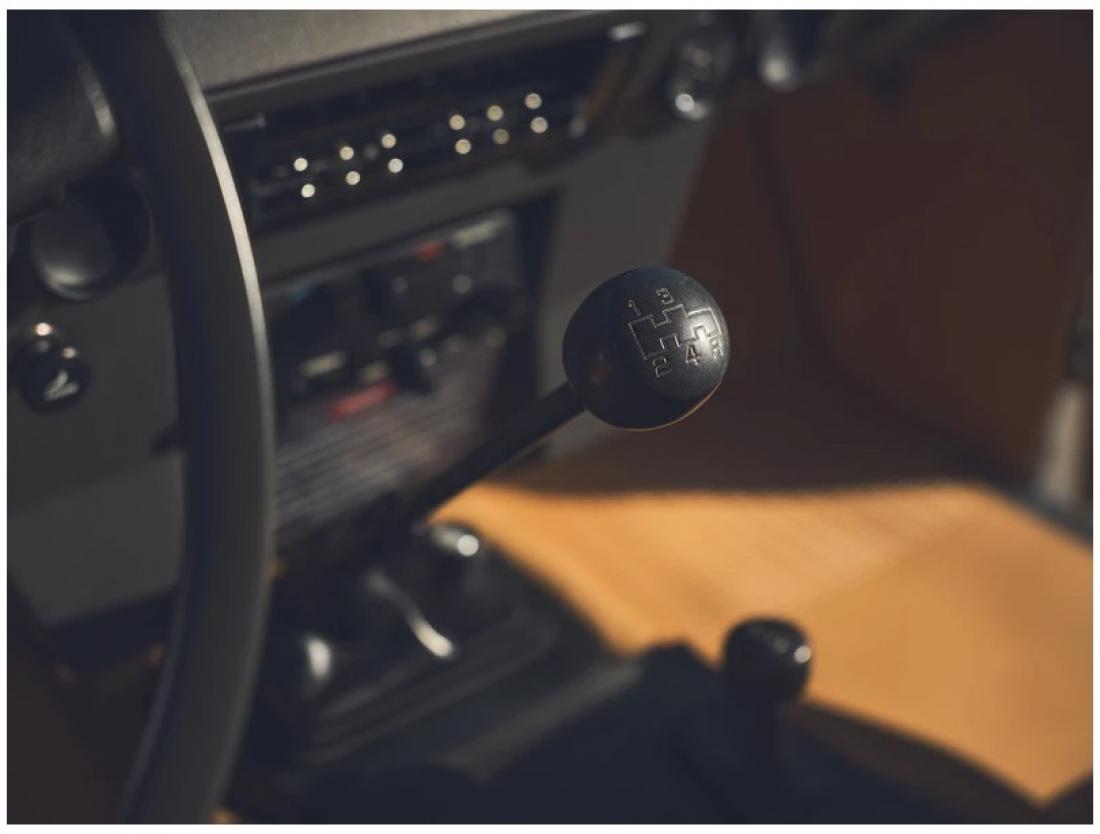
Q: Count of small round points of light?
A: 12